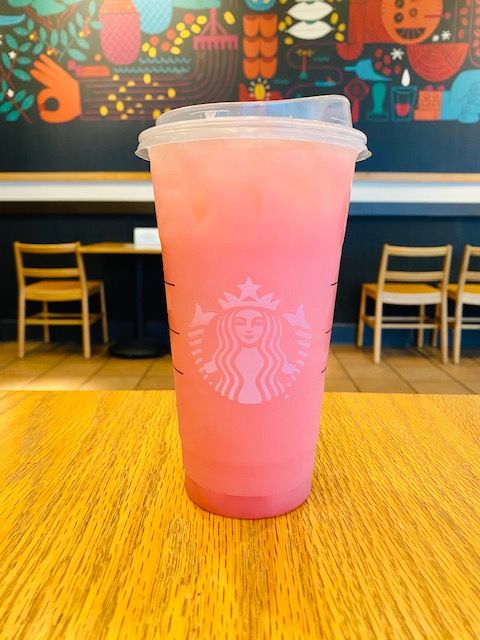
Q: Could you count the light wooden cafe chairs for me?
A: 3